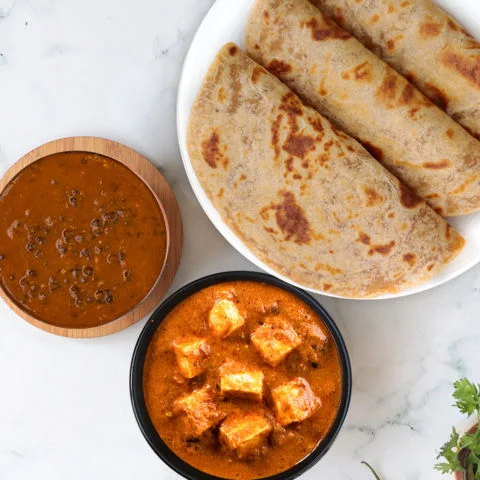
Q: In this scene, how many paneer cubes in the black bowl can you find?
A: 7